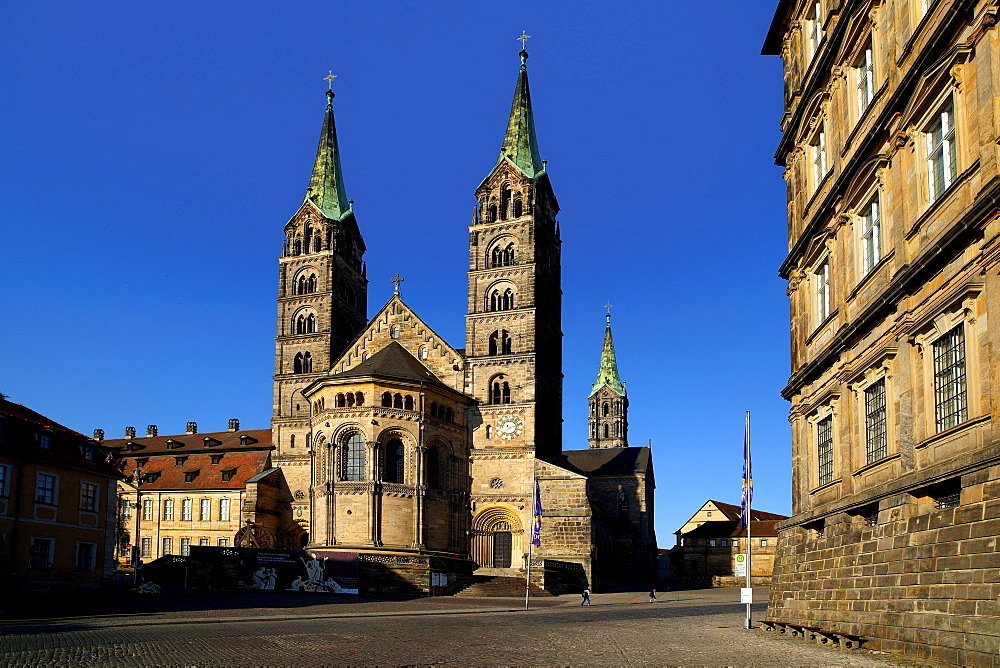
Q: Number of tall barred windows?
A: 3